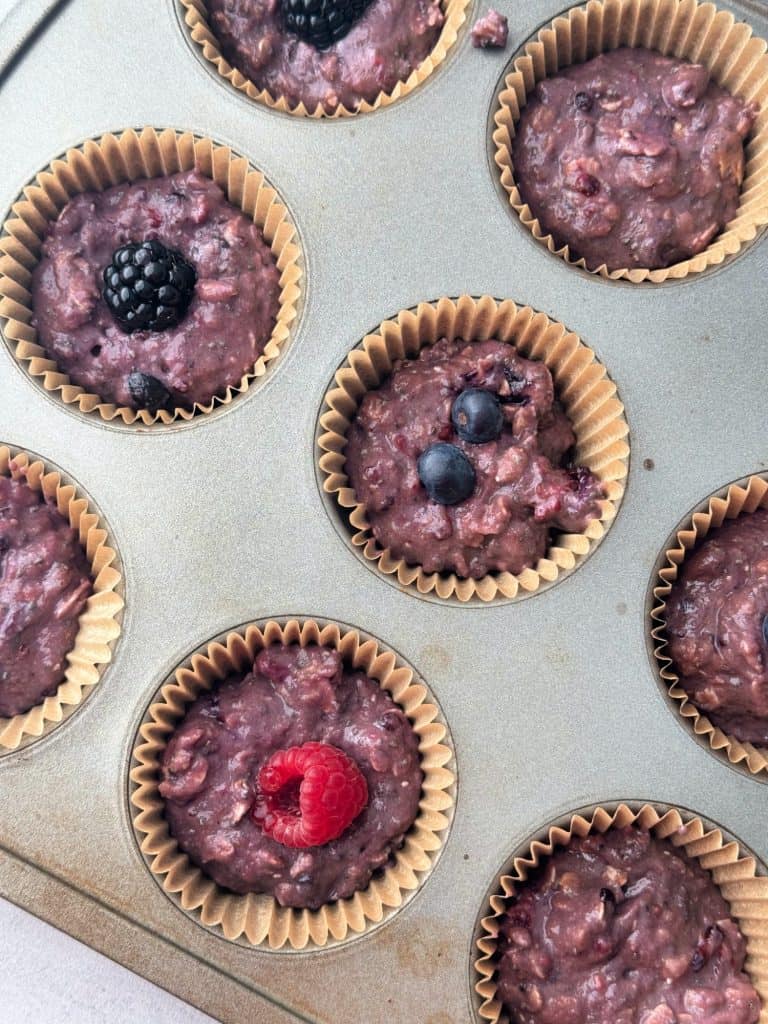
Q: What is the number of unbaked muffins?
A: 8